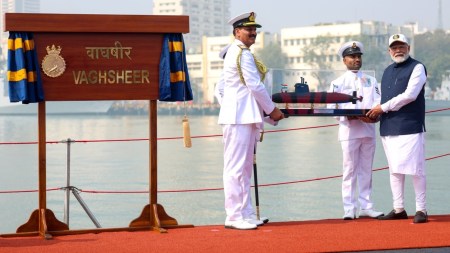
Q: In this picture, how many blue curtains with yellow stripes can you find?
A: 2